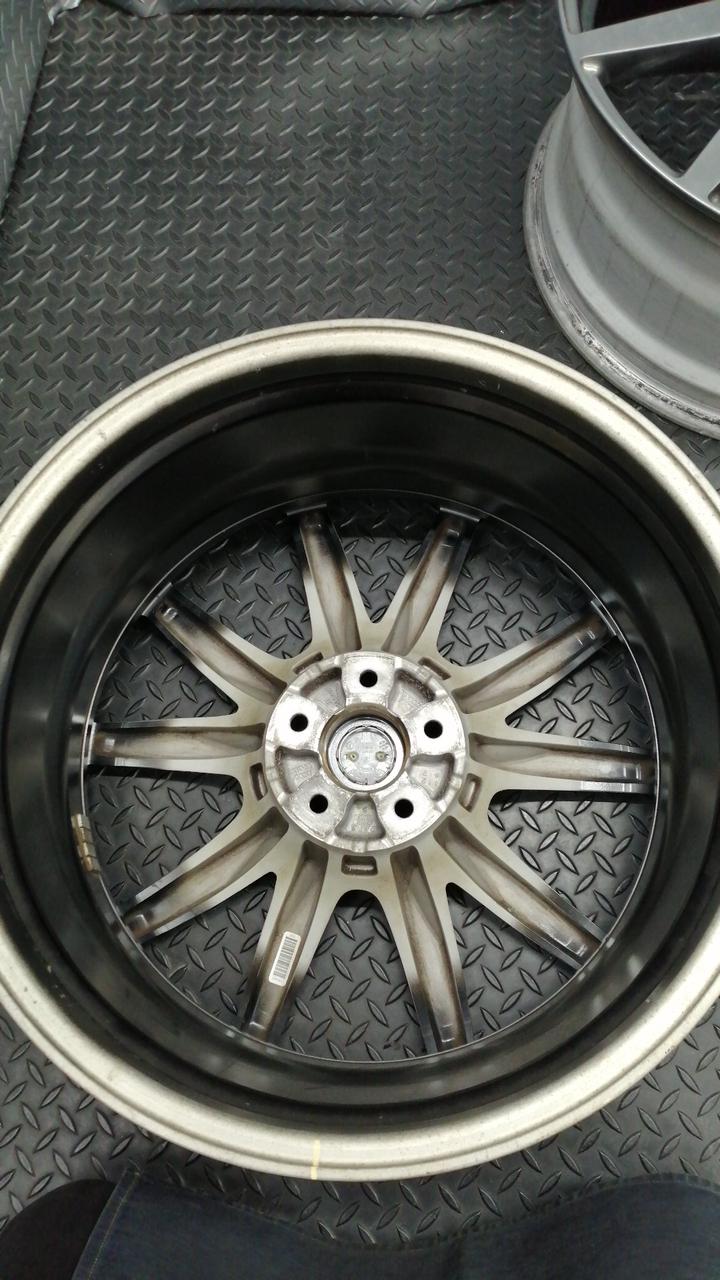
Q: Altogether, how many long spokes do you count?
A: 10